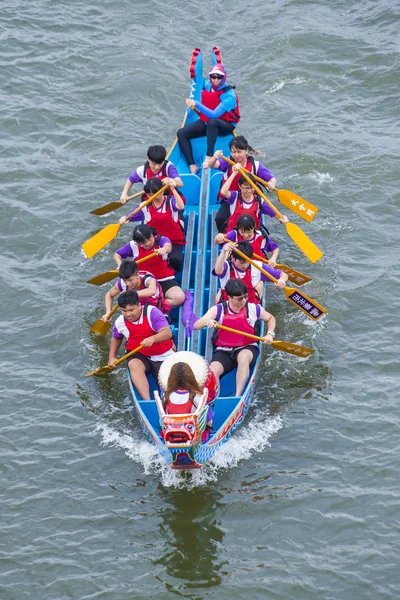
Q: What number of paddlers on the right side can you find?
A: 5